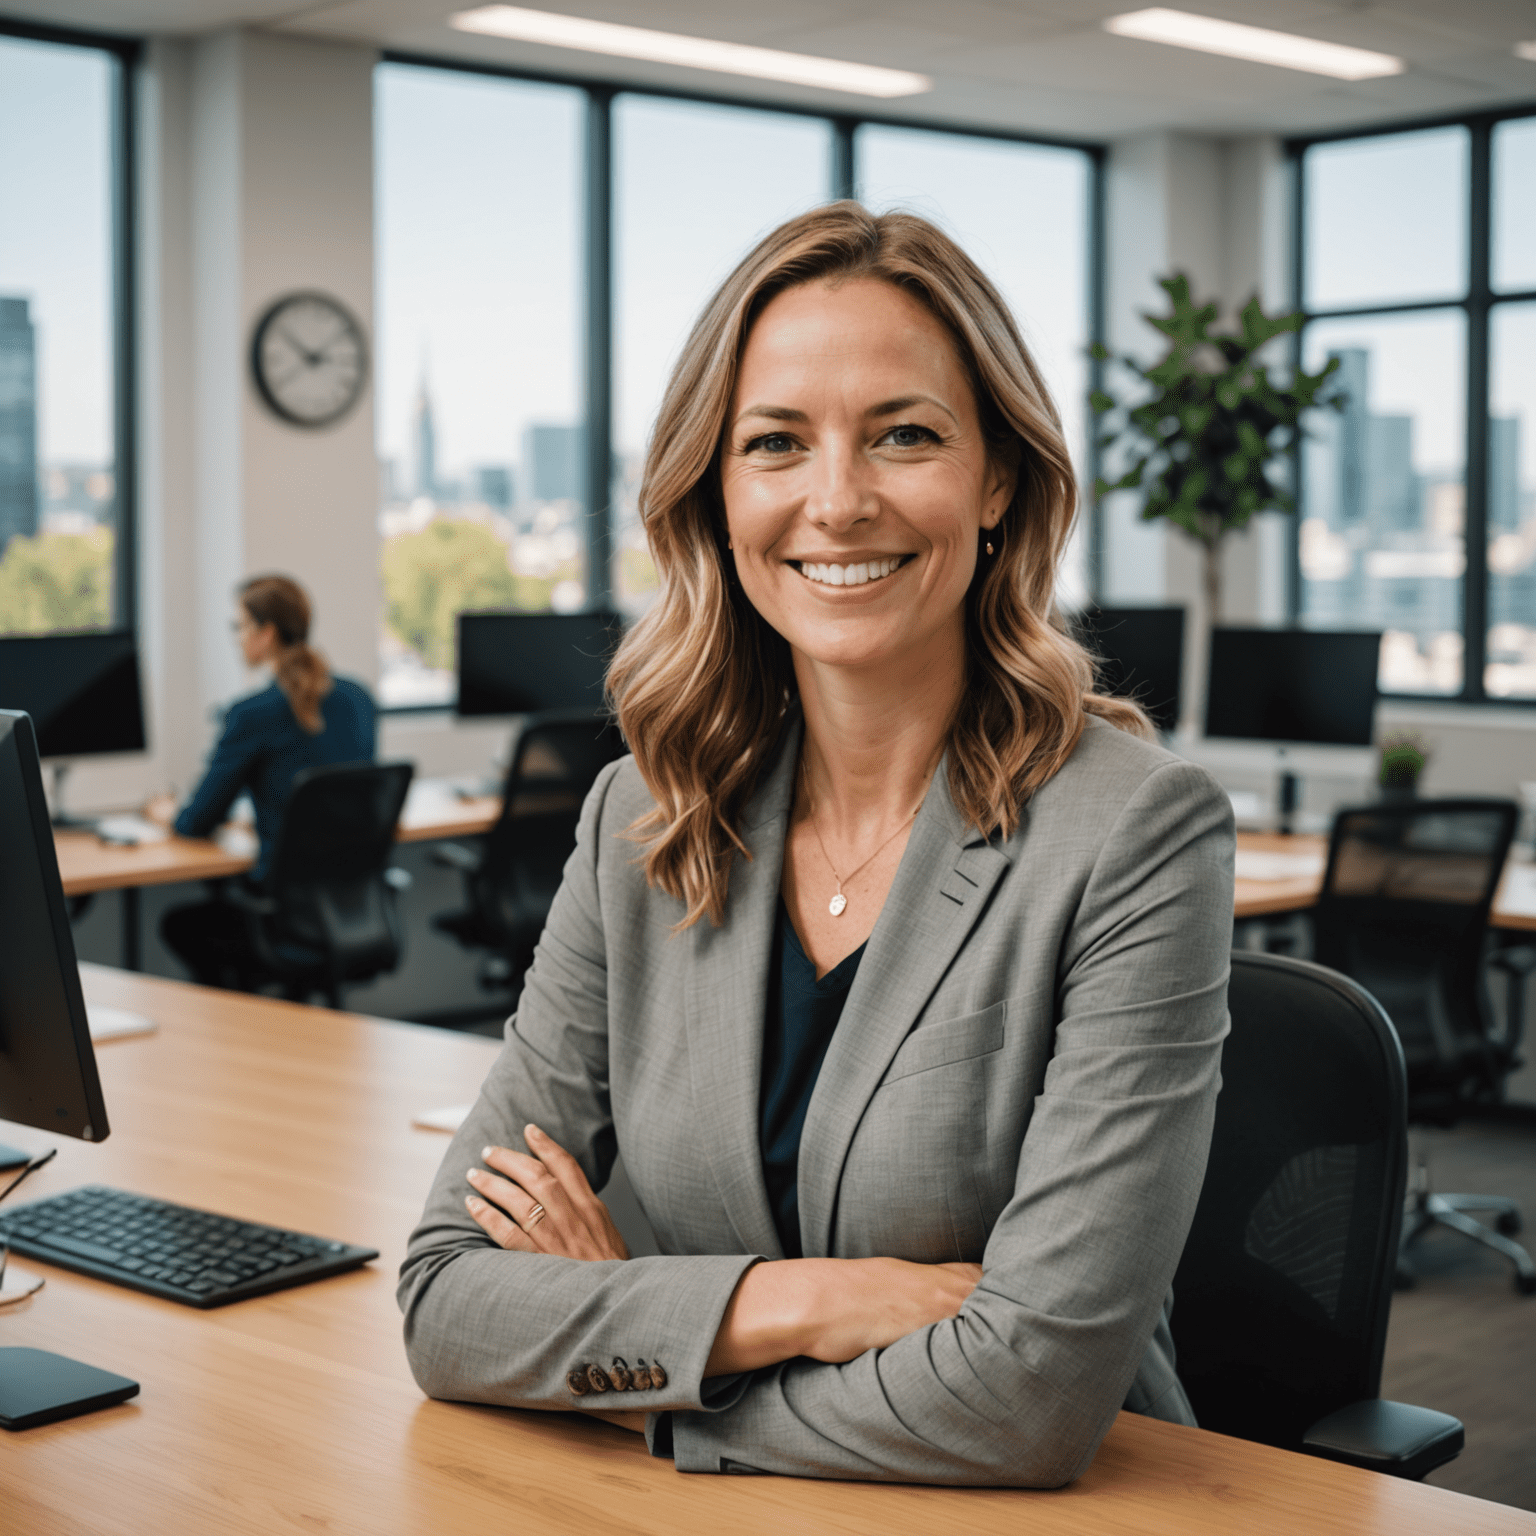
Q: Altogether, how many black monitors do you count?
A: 5